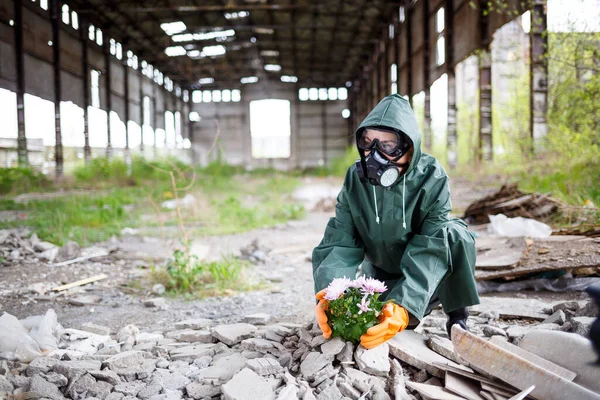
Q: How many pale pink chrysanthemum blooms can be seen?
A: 4